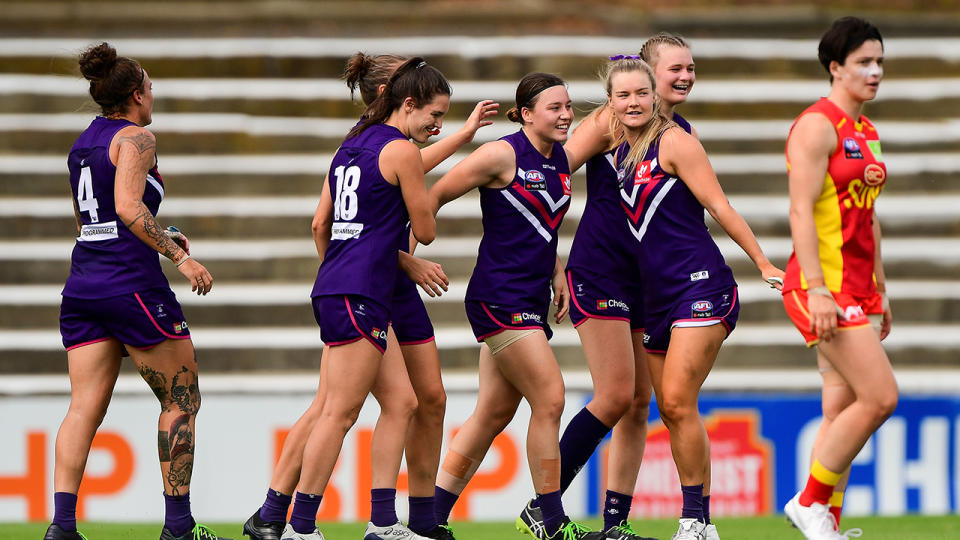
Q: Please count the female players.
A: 7